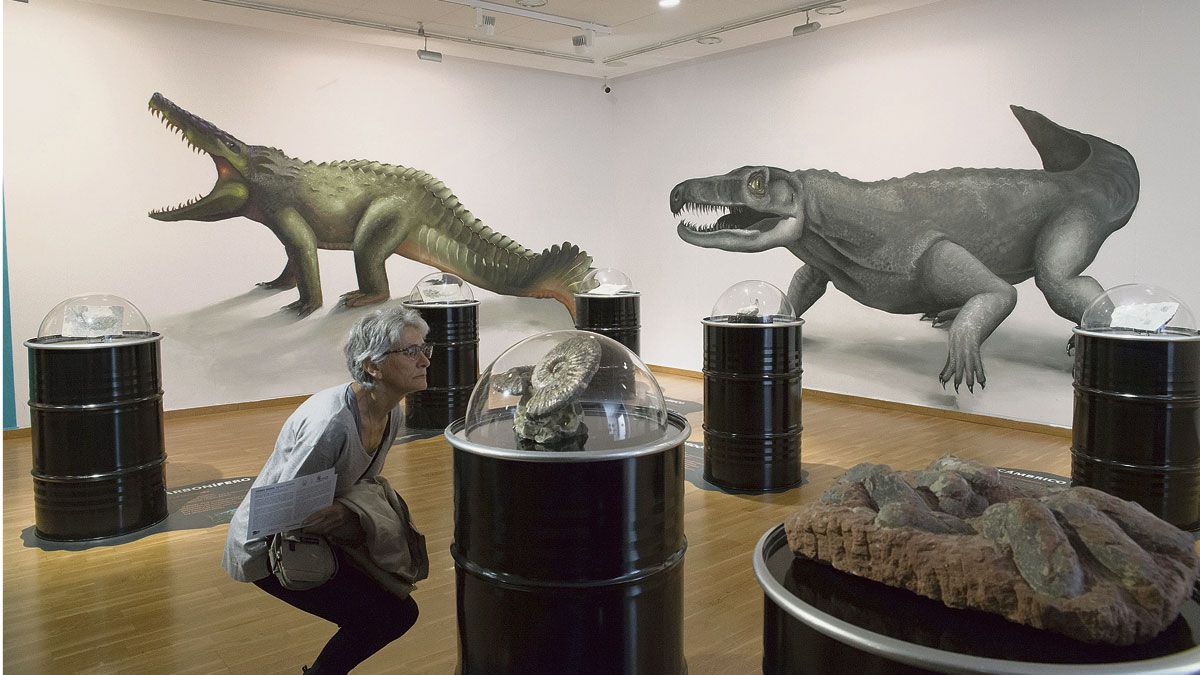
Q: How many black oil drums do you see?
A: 7